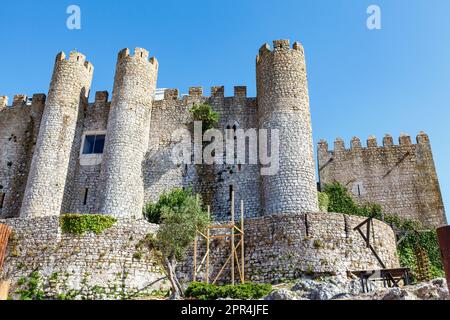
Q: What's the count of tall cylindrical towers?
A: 3